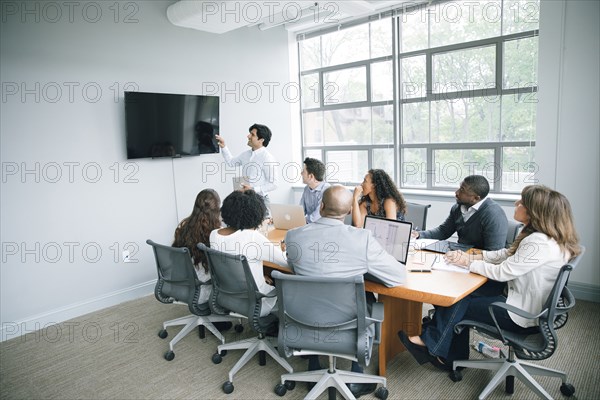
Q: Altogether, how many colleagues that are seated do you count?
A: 7